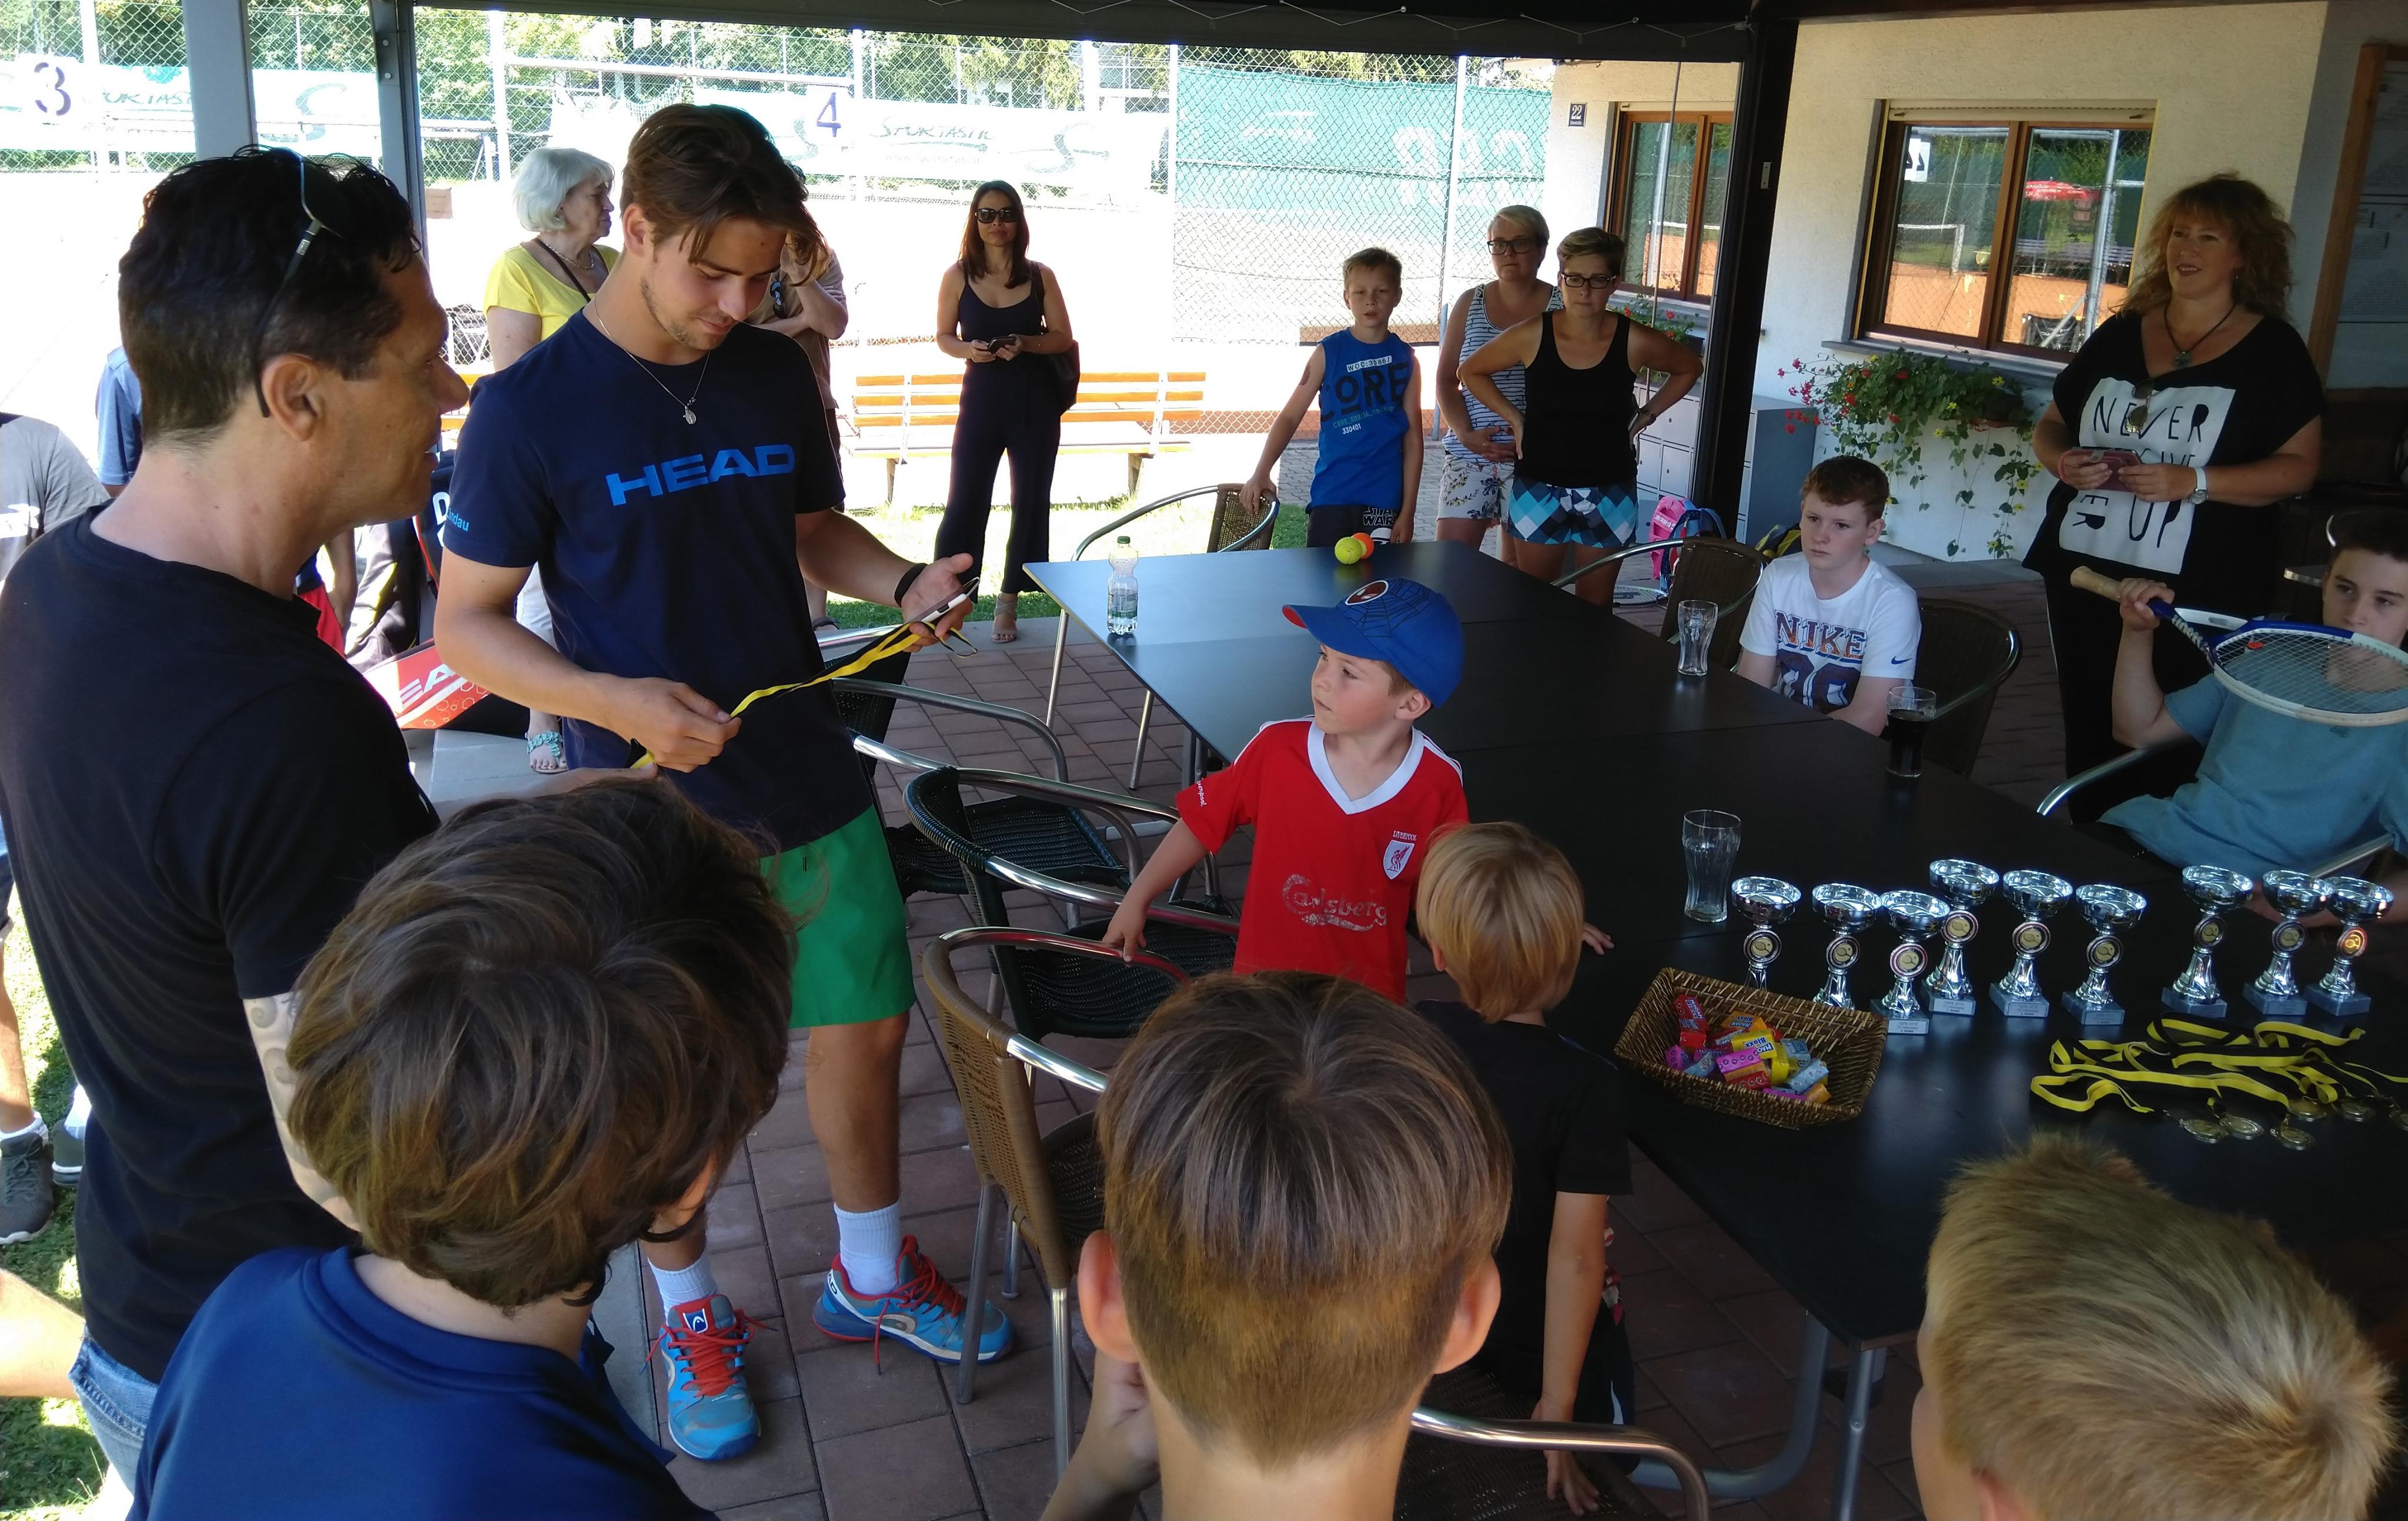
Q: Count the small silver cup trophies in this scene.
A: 9